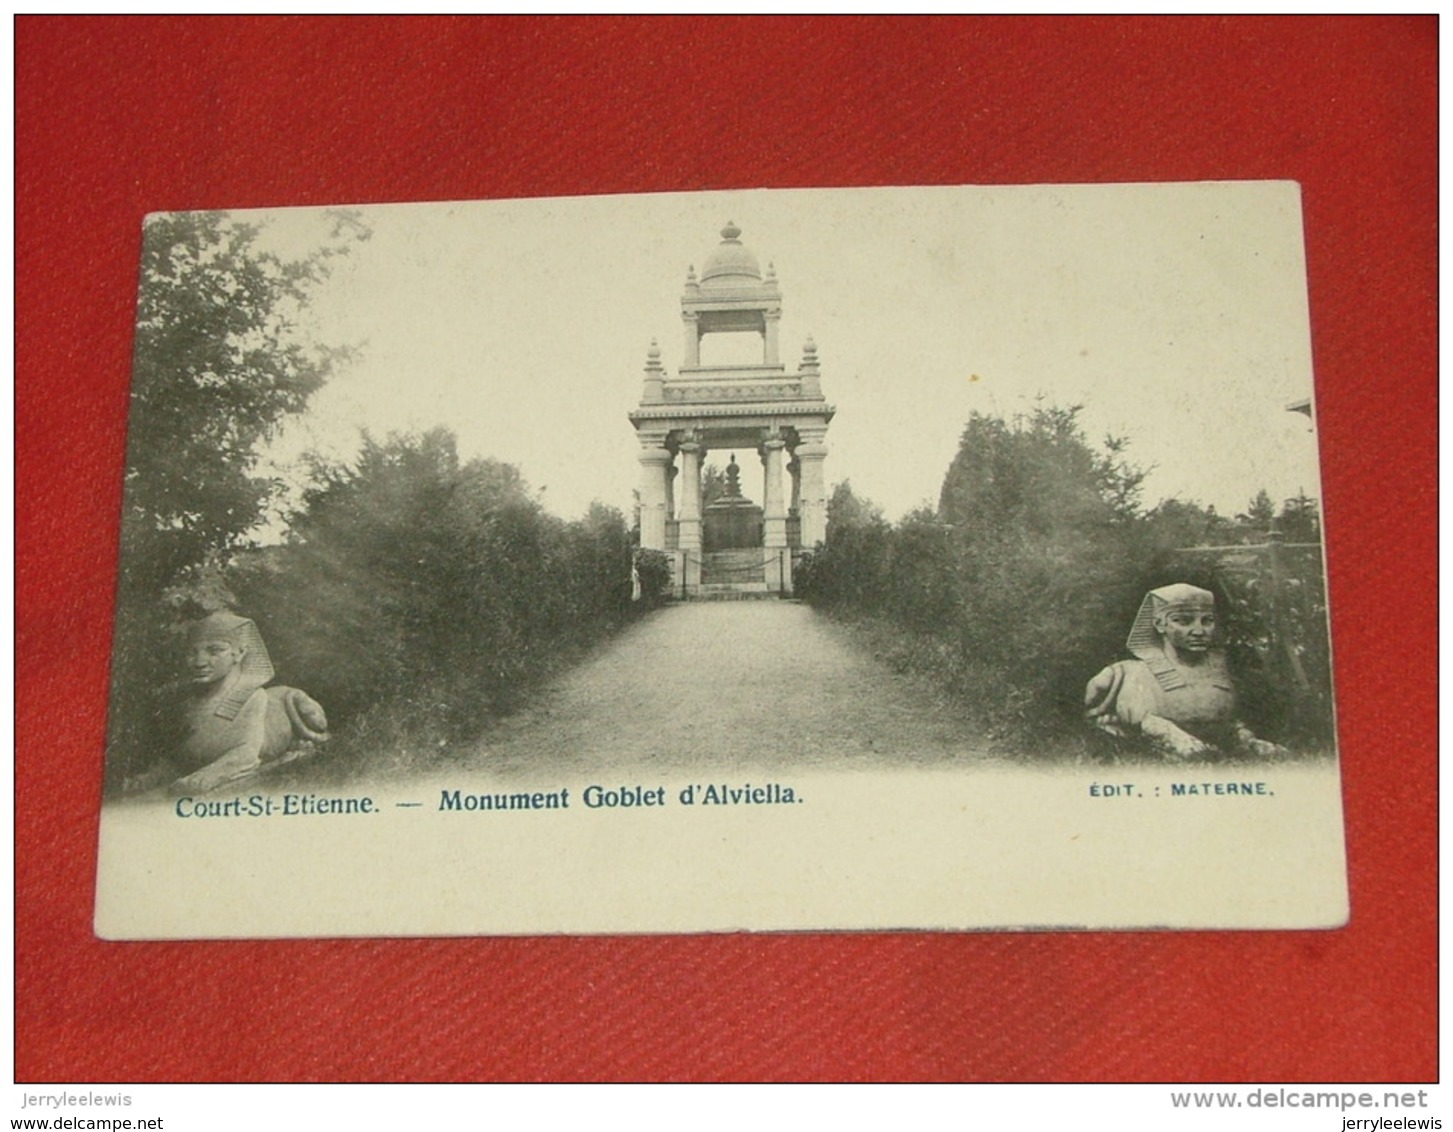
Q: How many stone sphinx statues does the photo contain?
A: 2